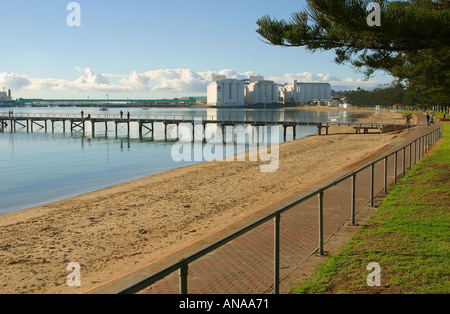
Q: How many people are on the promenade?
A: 3